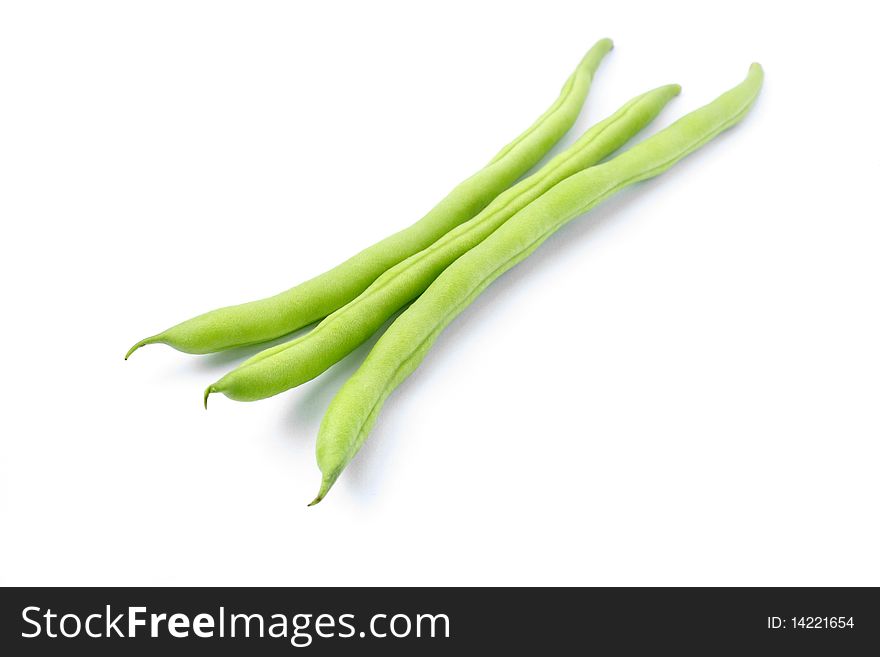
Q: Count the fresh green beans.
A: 3